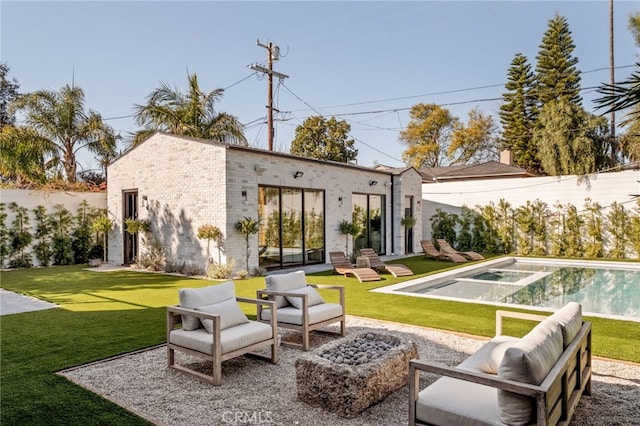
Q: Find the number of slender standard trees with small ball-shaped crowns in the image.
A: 6